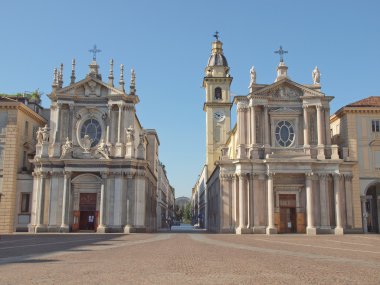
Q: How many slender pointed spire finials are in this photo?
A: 6